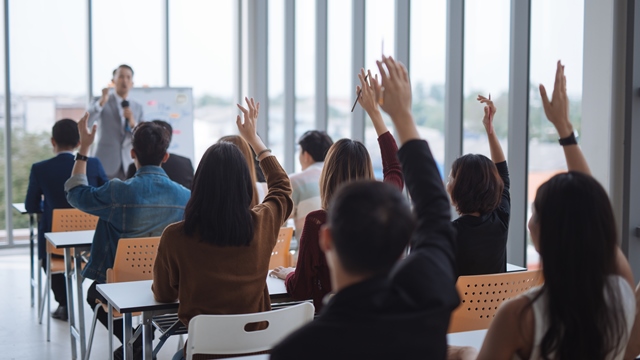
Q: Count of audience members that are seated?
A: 10